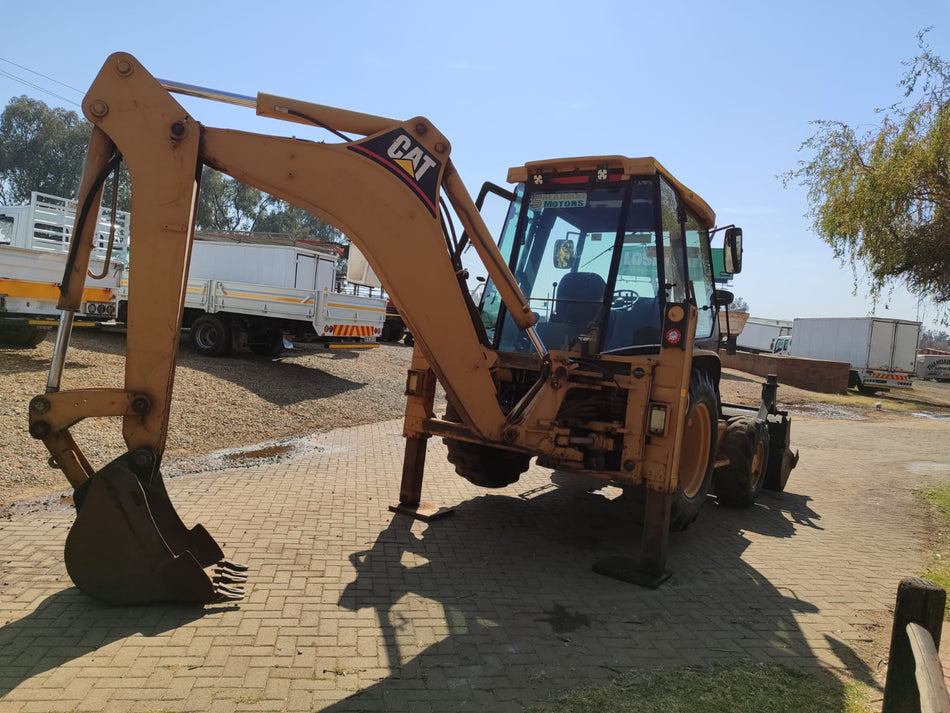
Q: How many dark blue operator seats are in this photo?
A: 1